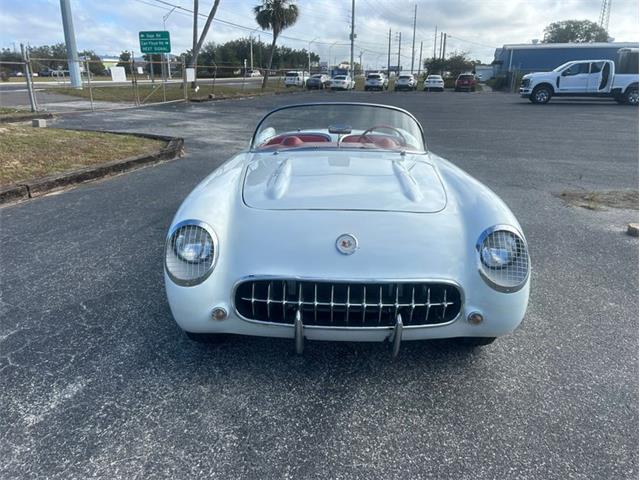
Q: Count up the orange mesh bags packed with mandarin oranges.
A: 0